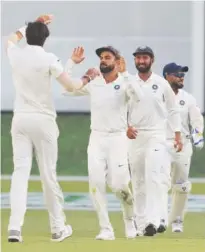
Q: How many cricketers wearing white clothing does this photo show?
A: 4